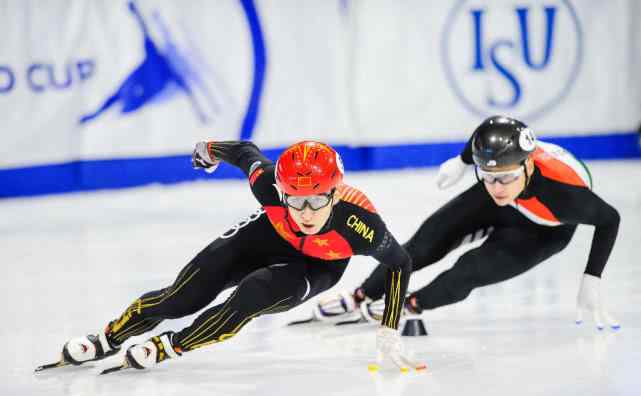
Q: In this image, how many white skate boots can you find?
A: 4